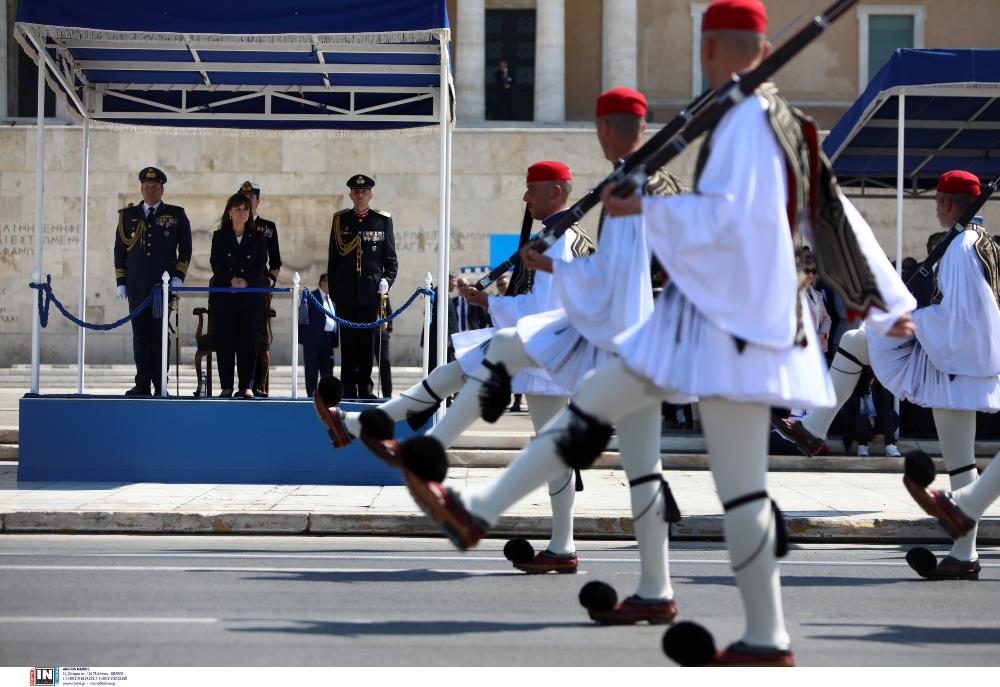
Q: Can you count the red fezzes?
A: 4